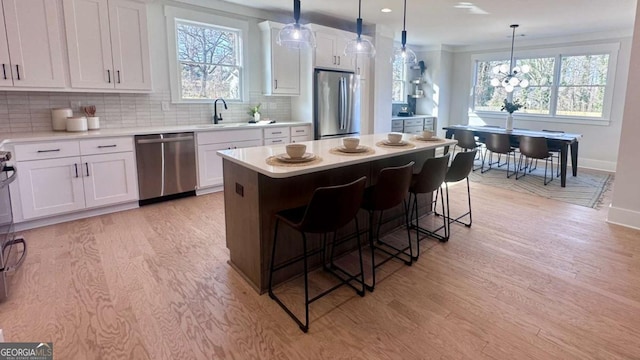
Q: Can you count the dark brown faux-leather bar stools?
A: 4